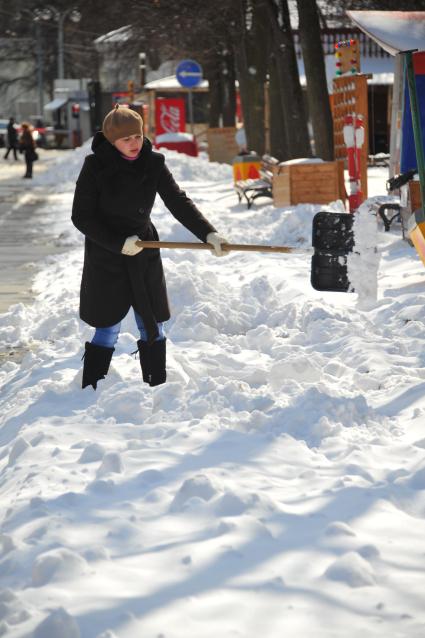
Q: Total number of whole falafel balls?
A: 0